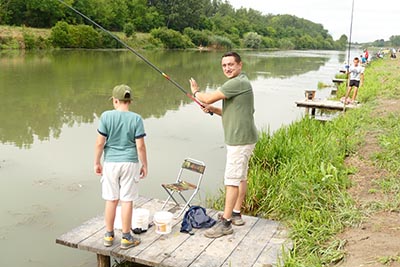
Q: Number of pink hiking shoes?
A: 0